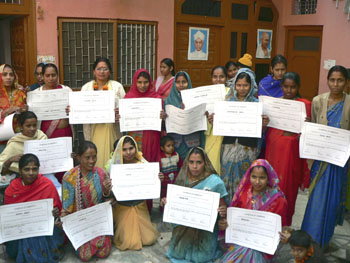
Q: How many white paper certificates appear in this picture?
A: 15